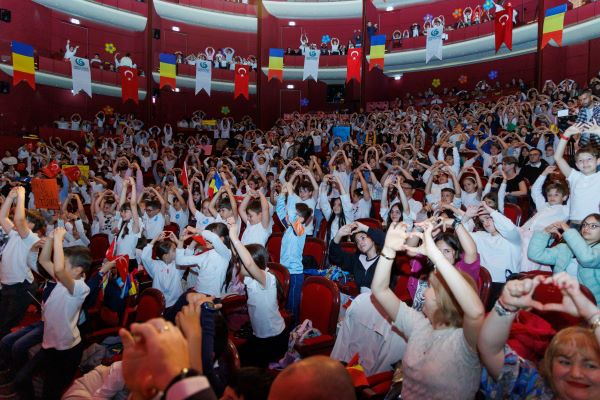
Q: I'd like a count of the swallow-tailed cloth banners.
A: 13